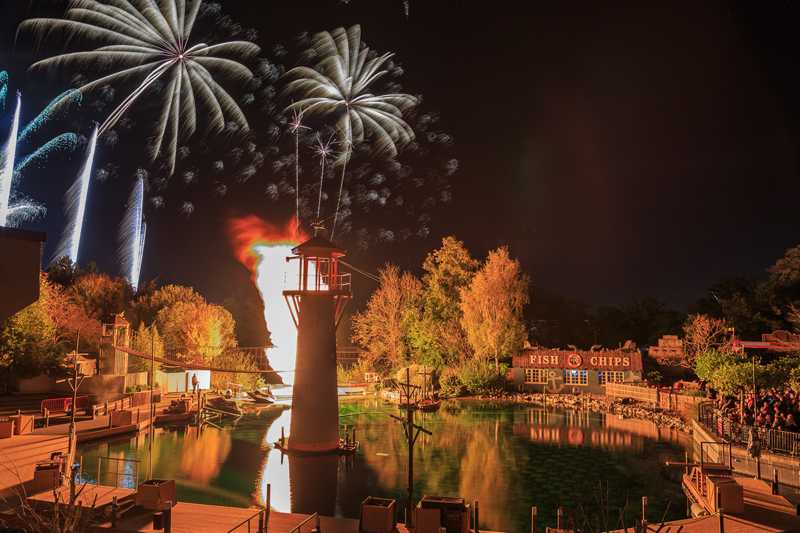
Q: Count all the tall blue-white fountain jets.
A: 3